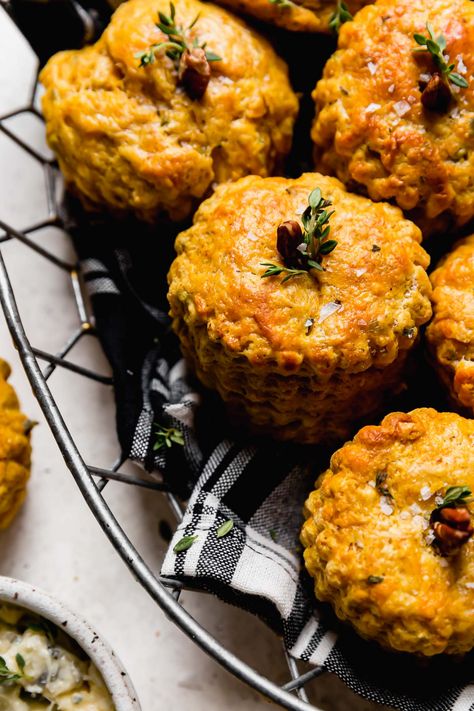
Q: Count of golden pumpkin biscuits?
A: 7